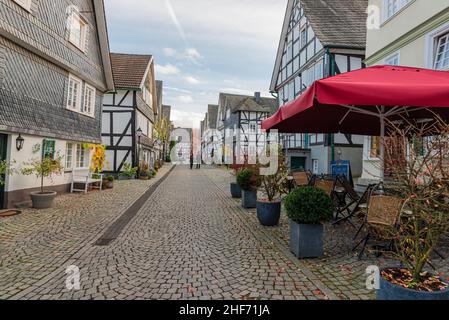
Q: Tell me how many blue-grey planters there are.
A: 5